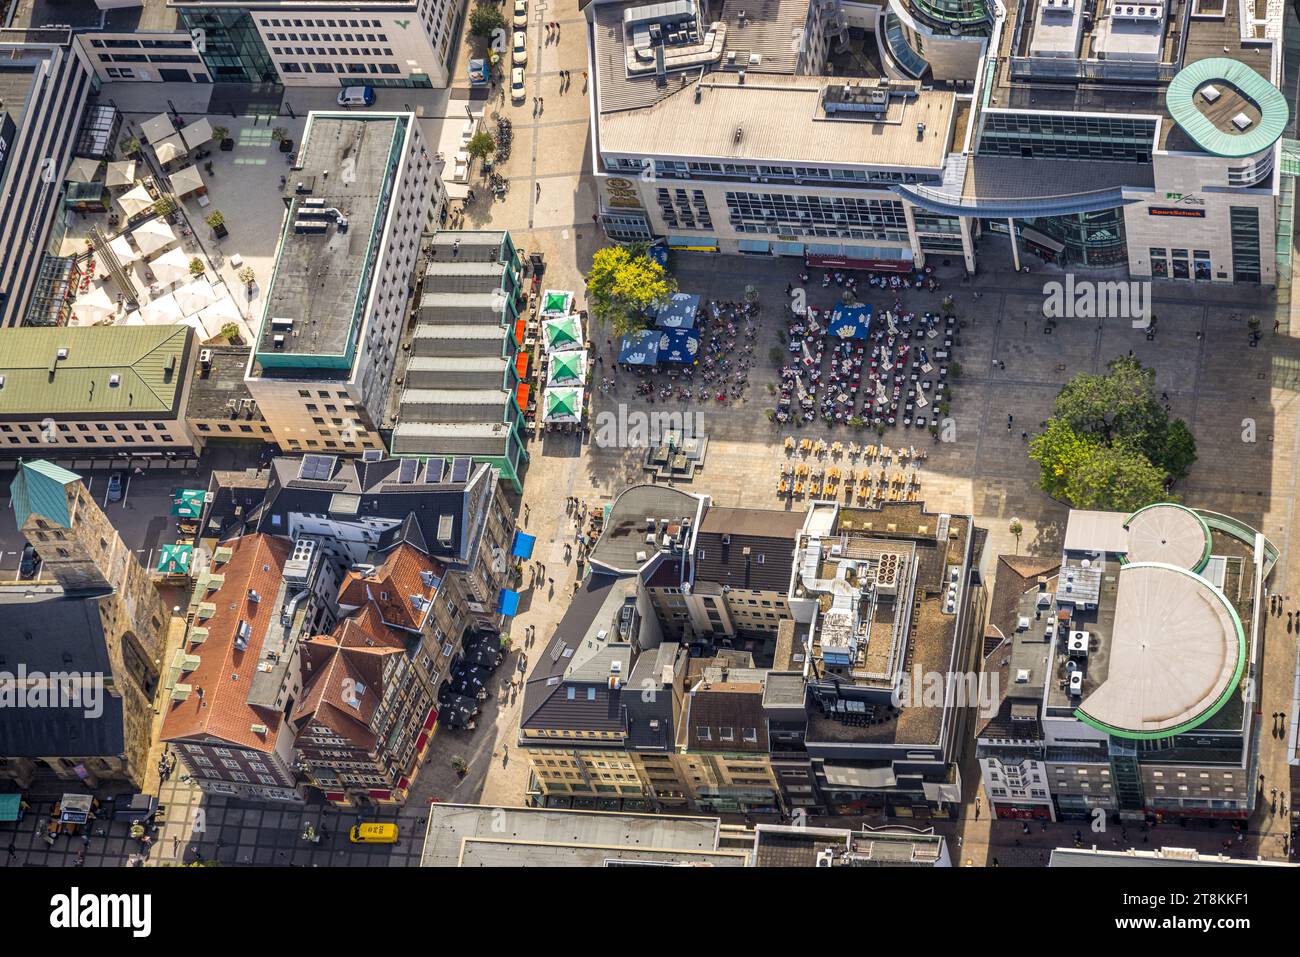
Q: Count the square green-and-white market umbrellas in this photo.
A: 4